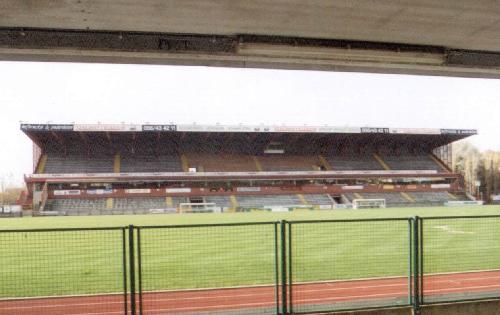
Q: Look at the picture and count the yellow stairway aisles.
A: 14